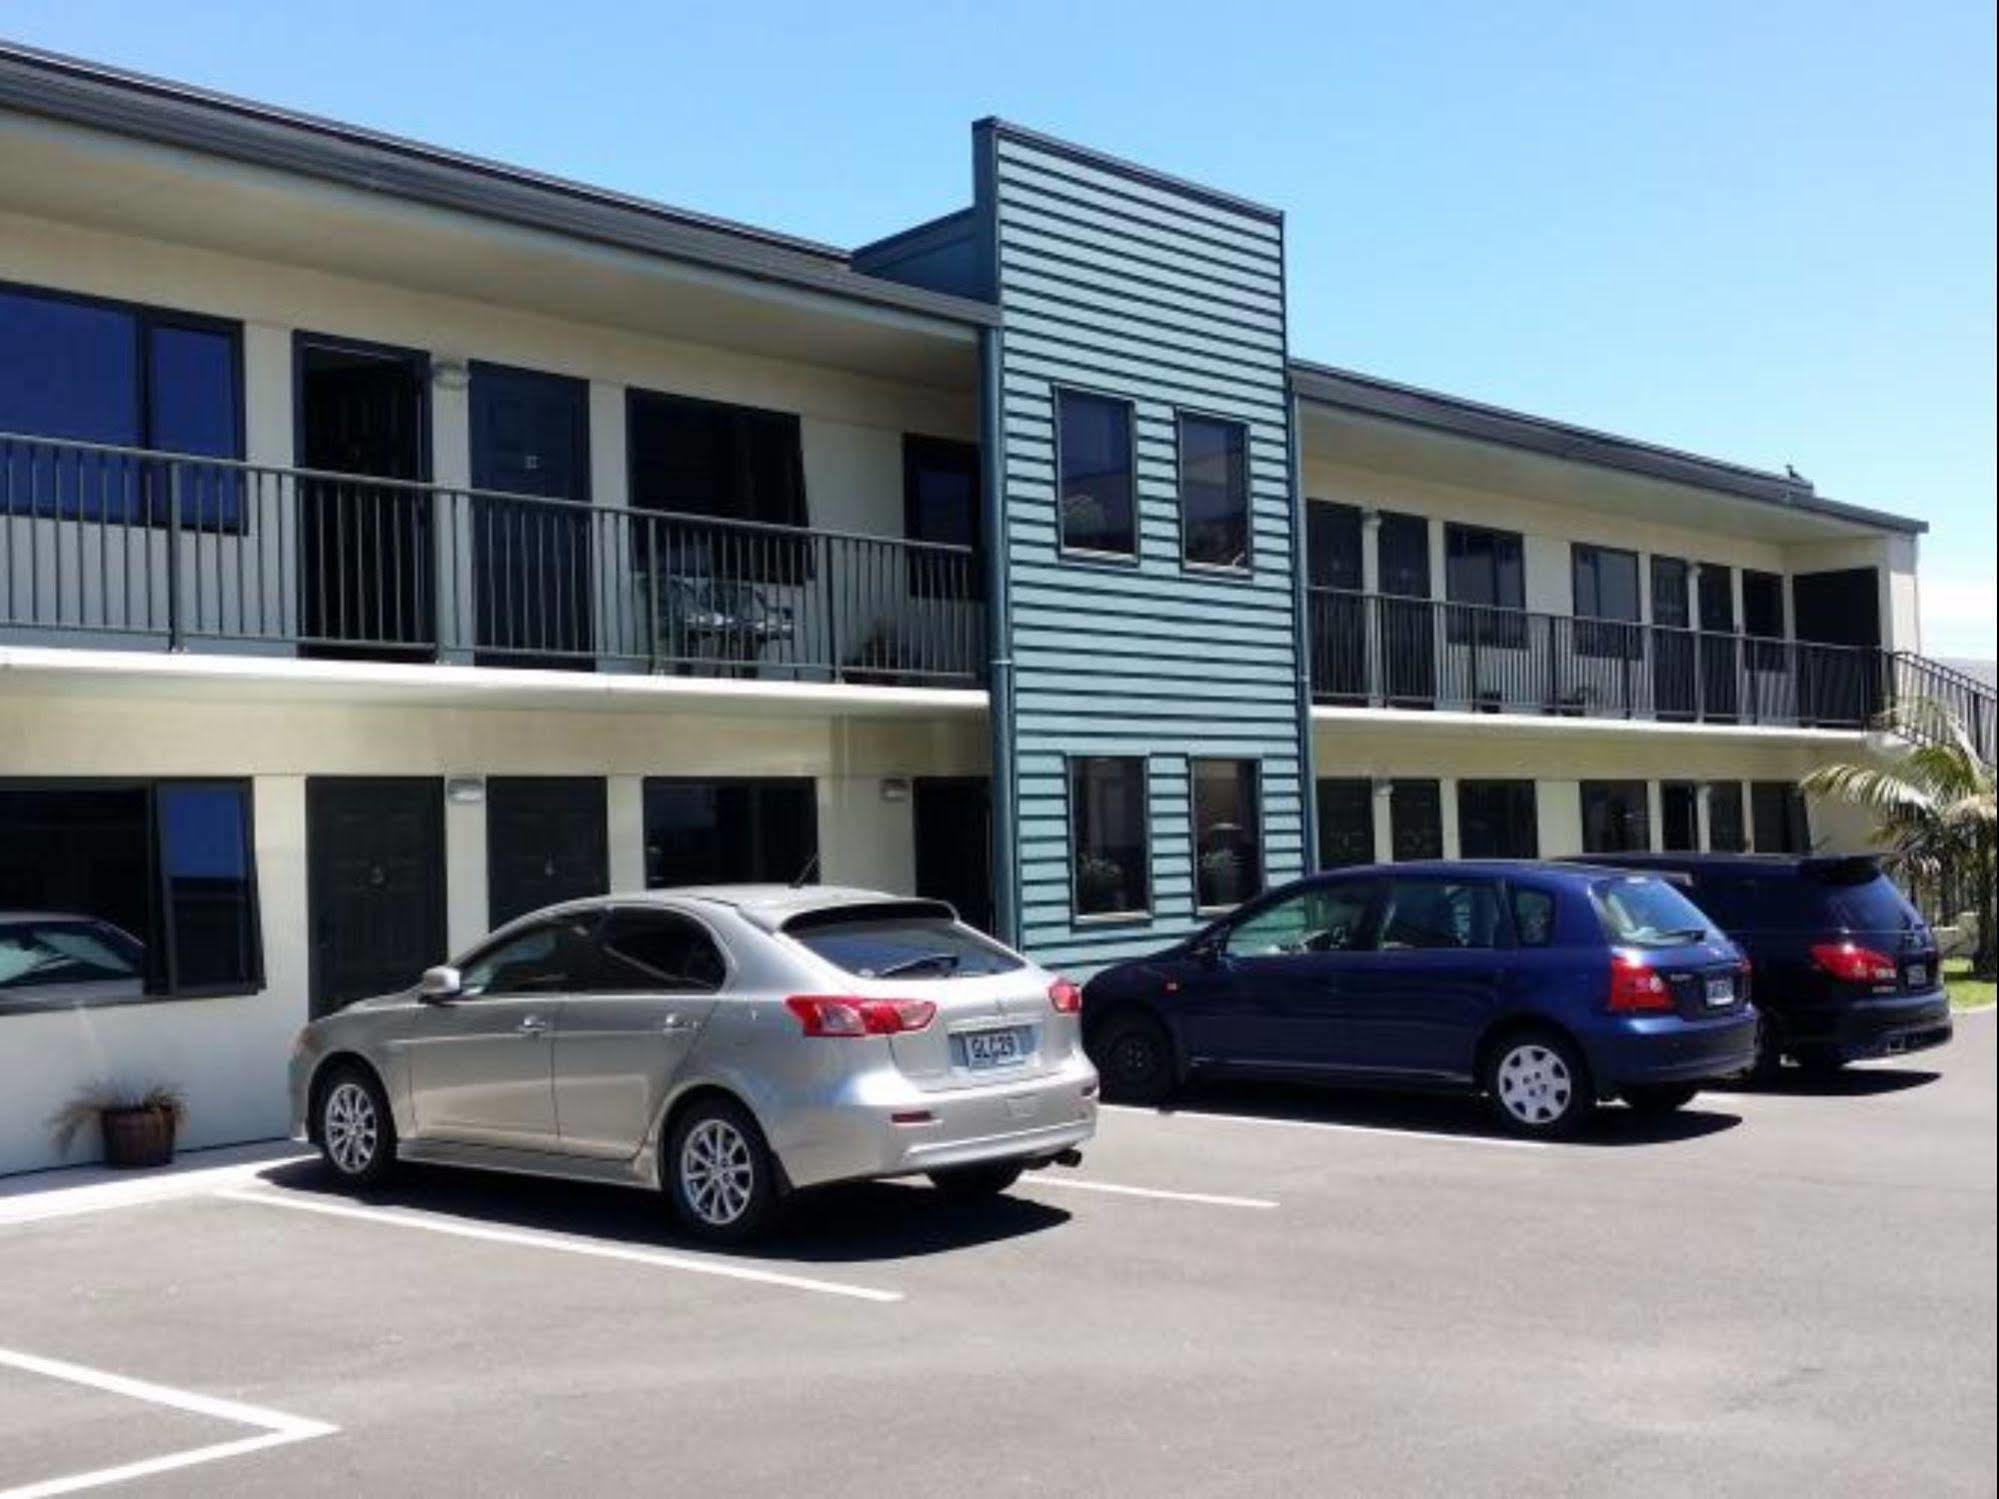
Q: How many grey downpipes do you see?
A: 2